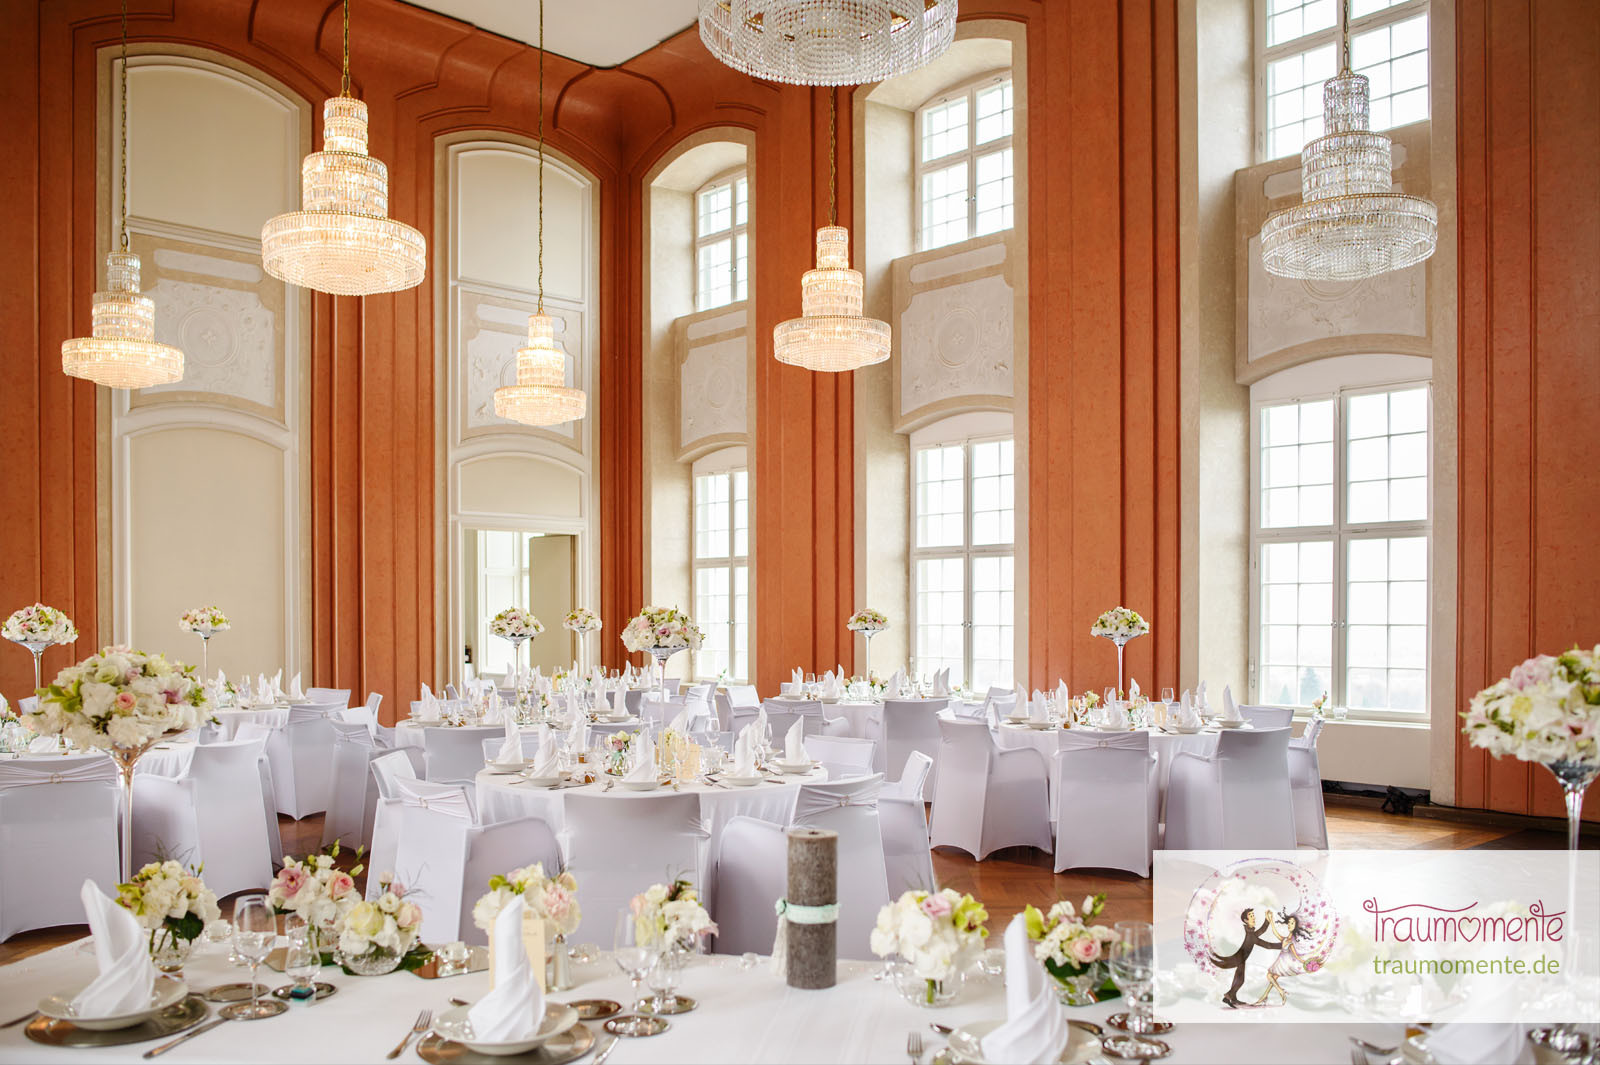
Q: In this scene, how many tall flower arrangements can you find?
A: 9